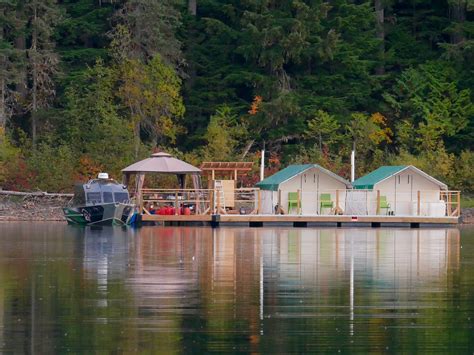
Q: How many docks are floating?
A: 1